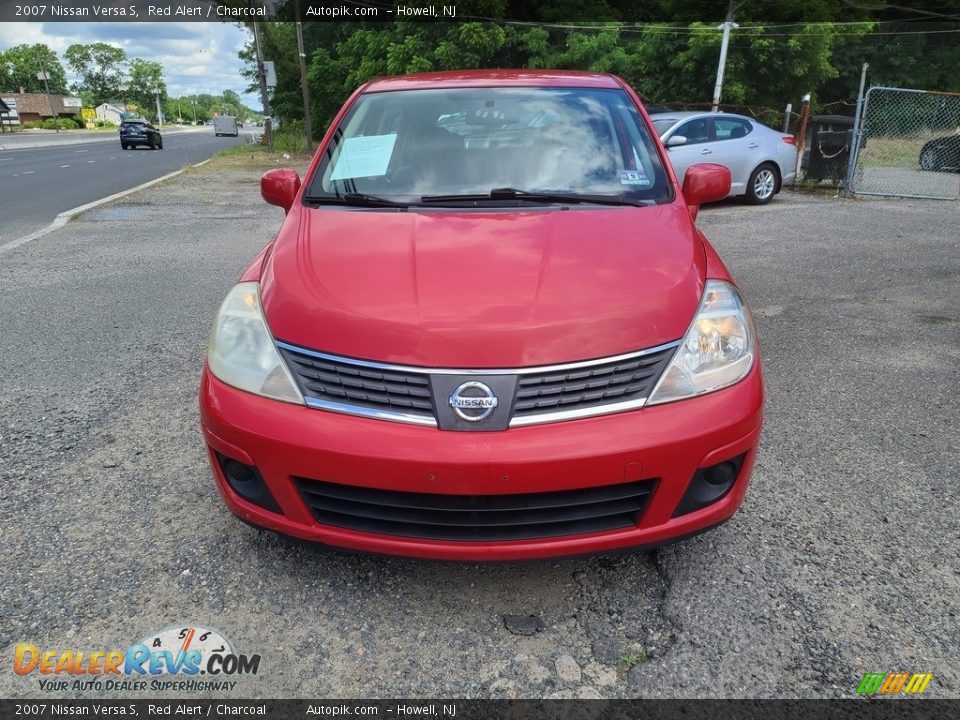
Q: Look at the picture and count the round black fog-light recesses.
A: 2